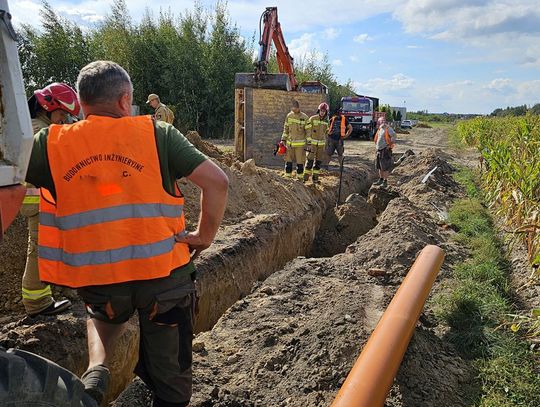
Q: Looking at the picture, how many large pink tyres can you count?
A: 0